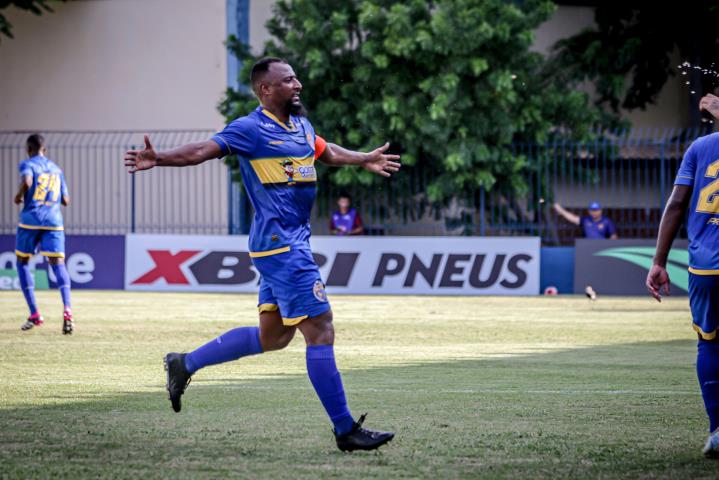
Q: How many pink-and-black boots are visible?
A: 2